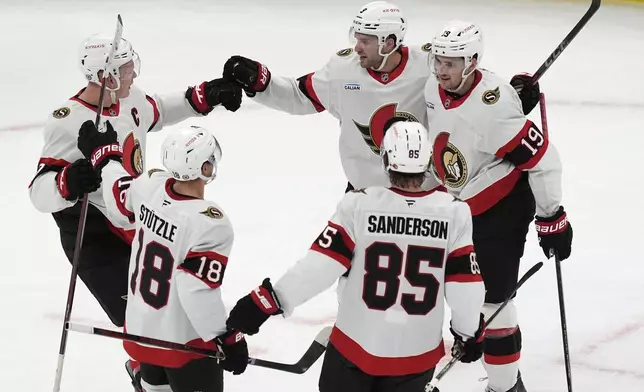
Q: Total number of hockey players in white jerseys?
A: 5